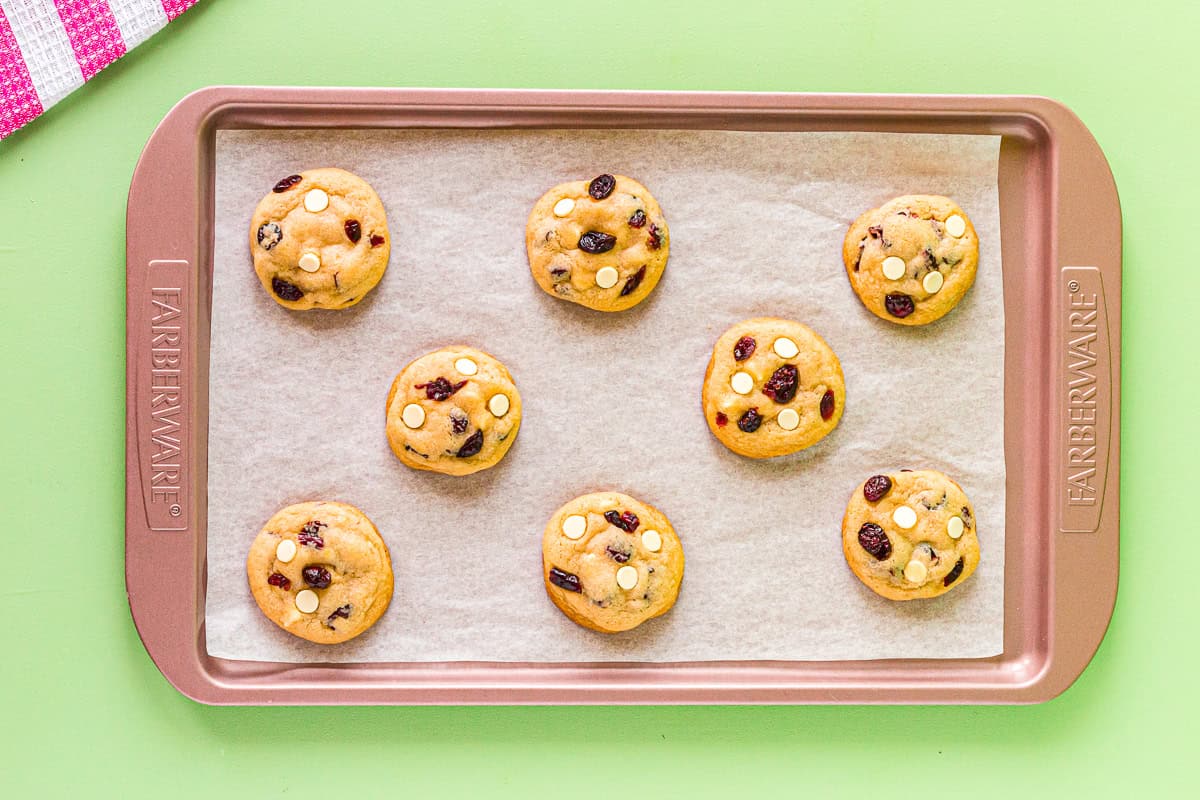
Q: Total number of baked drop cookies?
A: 8